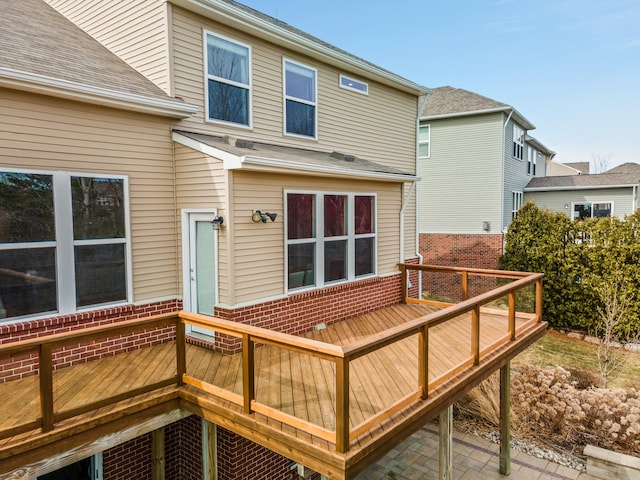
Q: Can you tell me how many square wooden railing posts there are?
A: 10